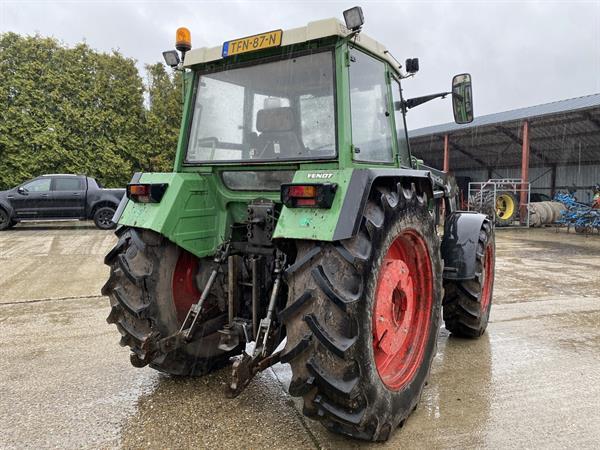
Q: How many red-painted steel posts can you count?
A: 2